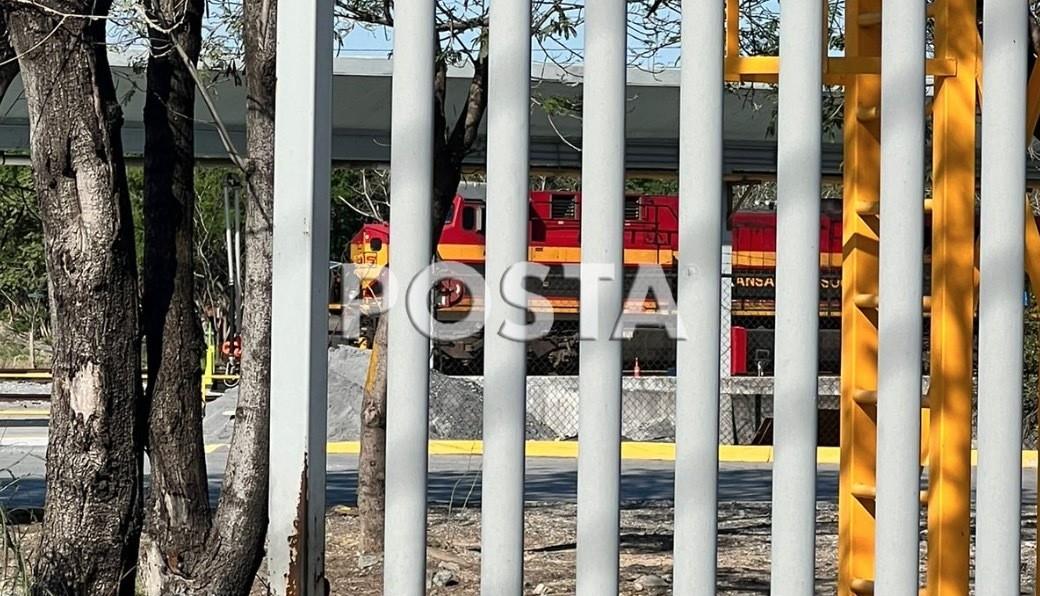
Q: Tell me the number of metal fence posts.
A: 8